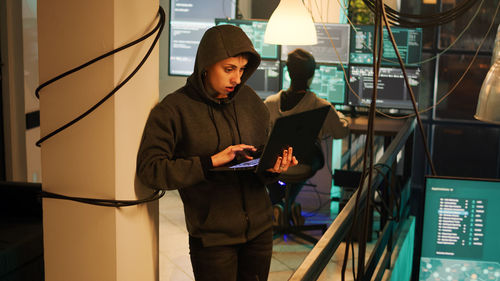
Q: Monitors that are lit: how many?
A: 8